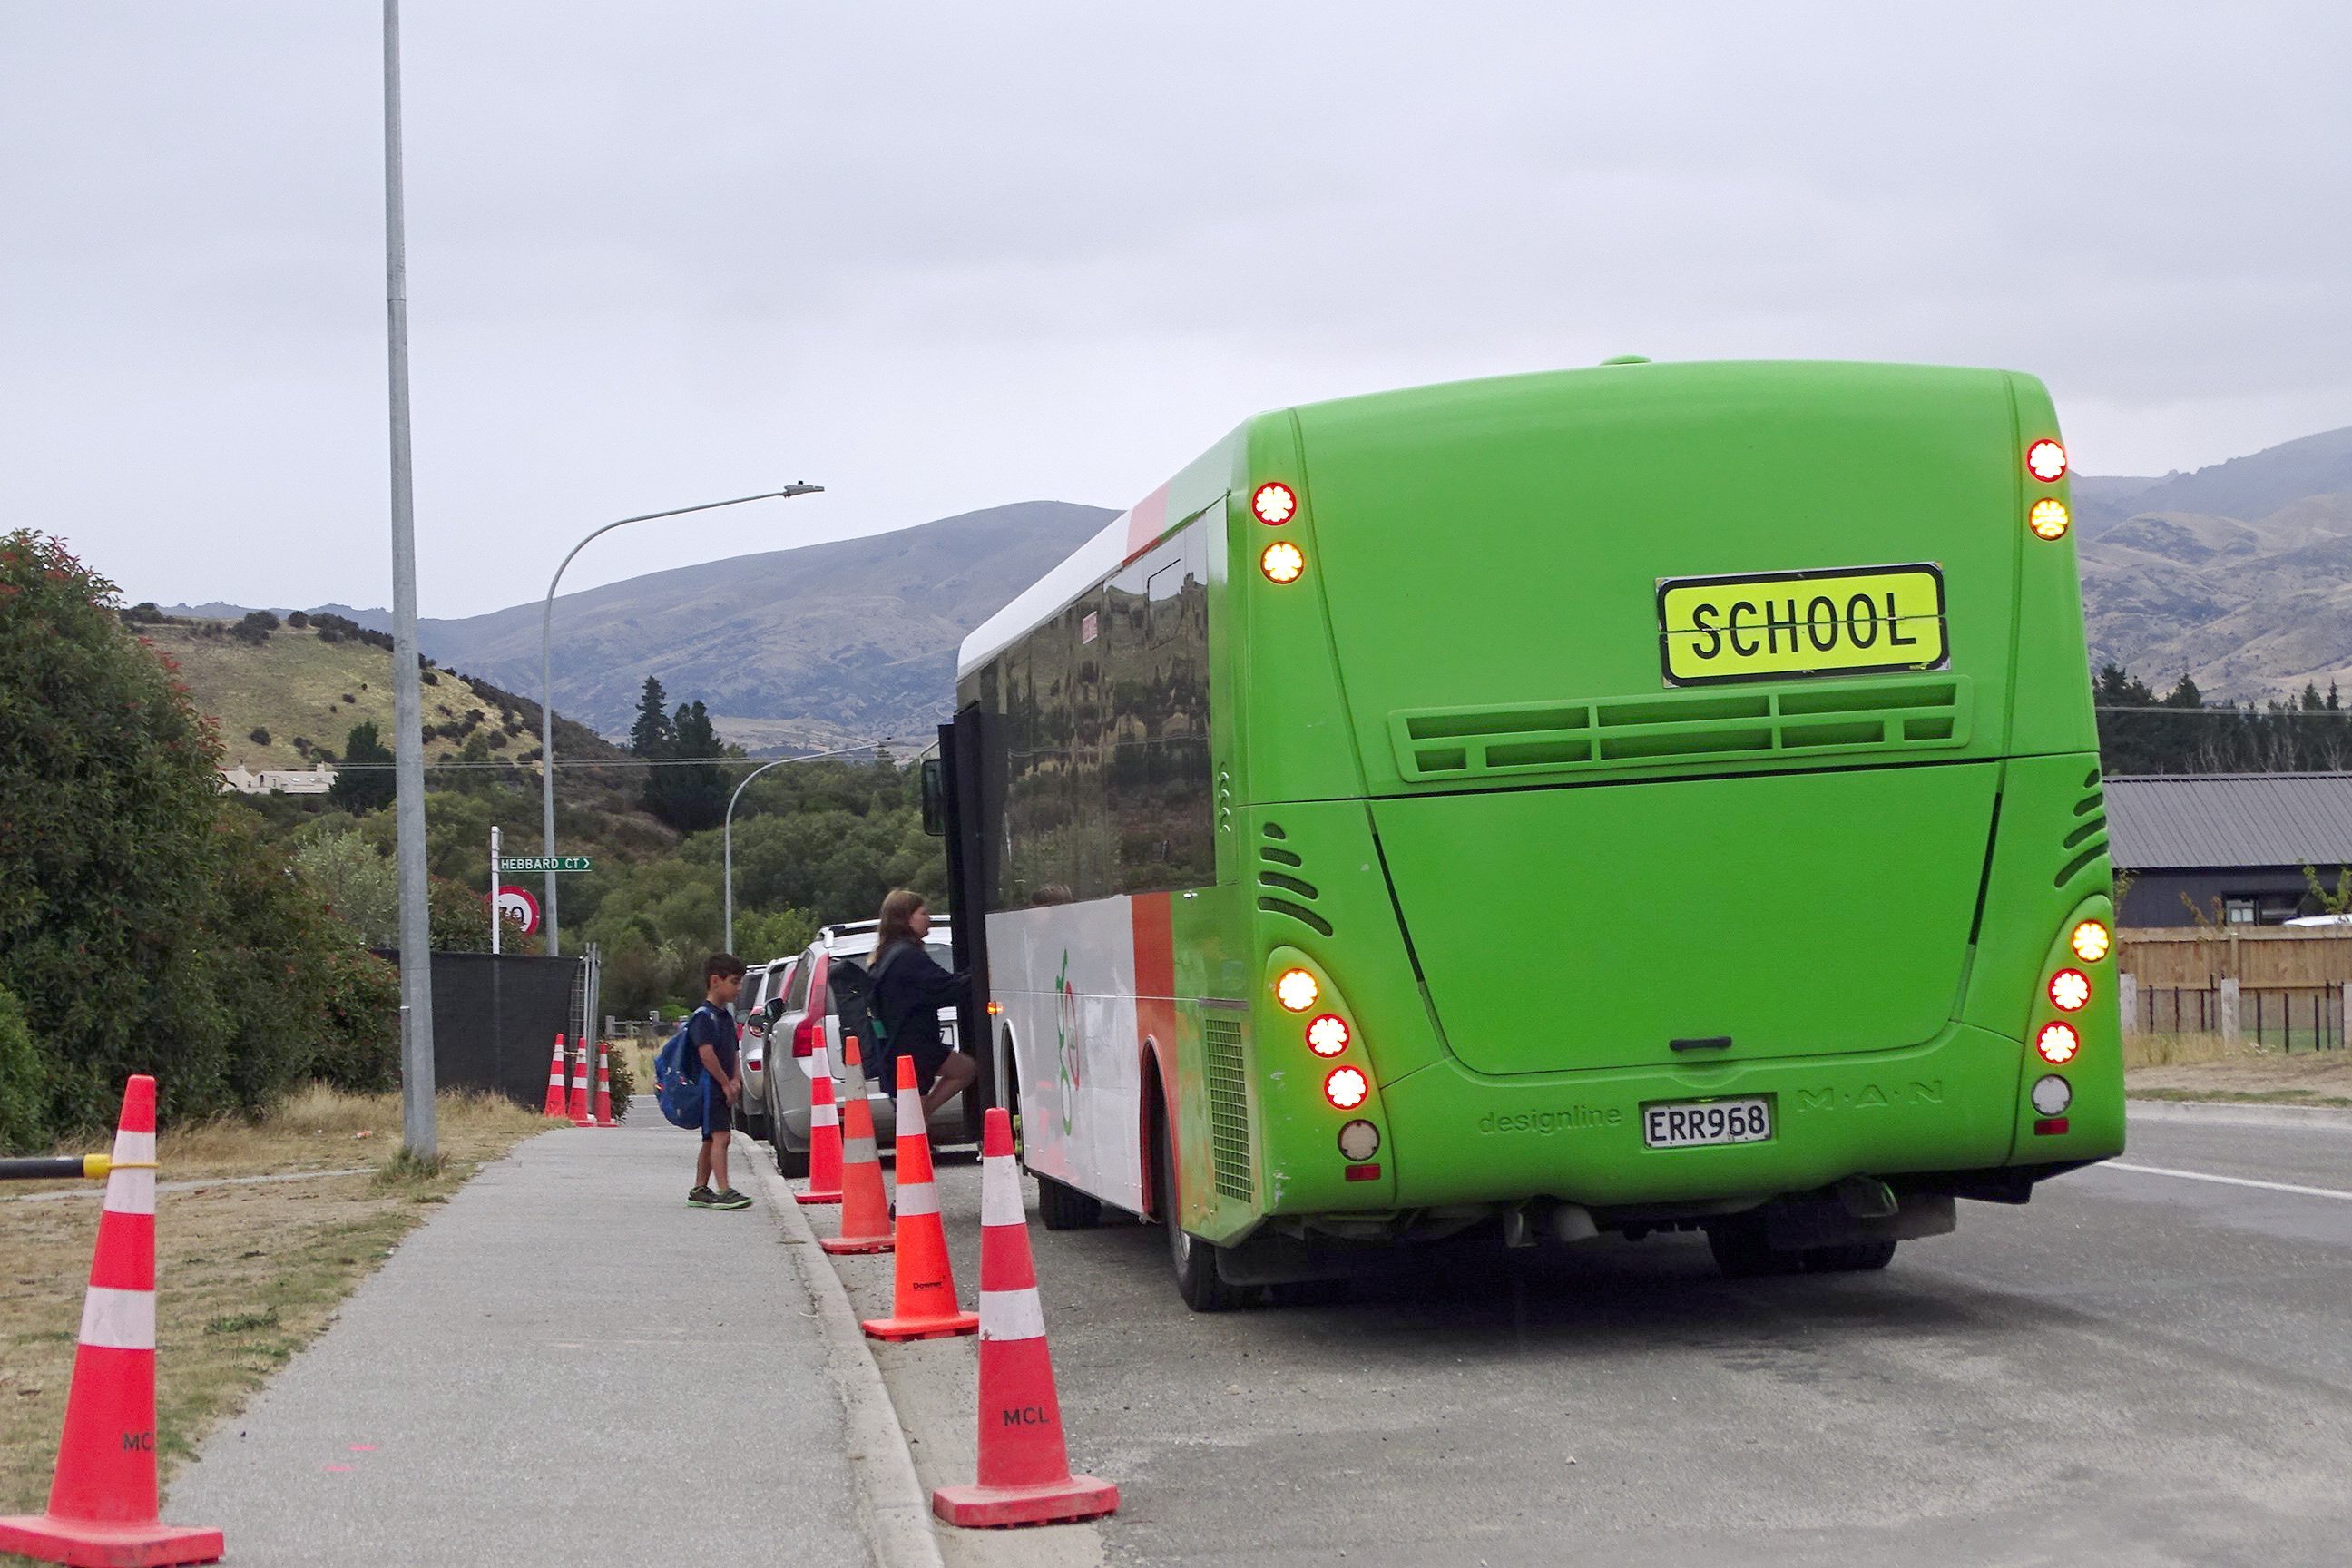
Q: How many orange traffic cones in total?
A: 8